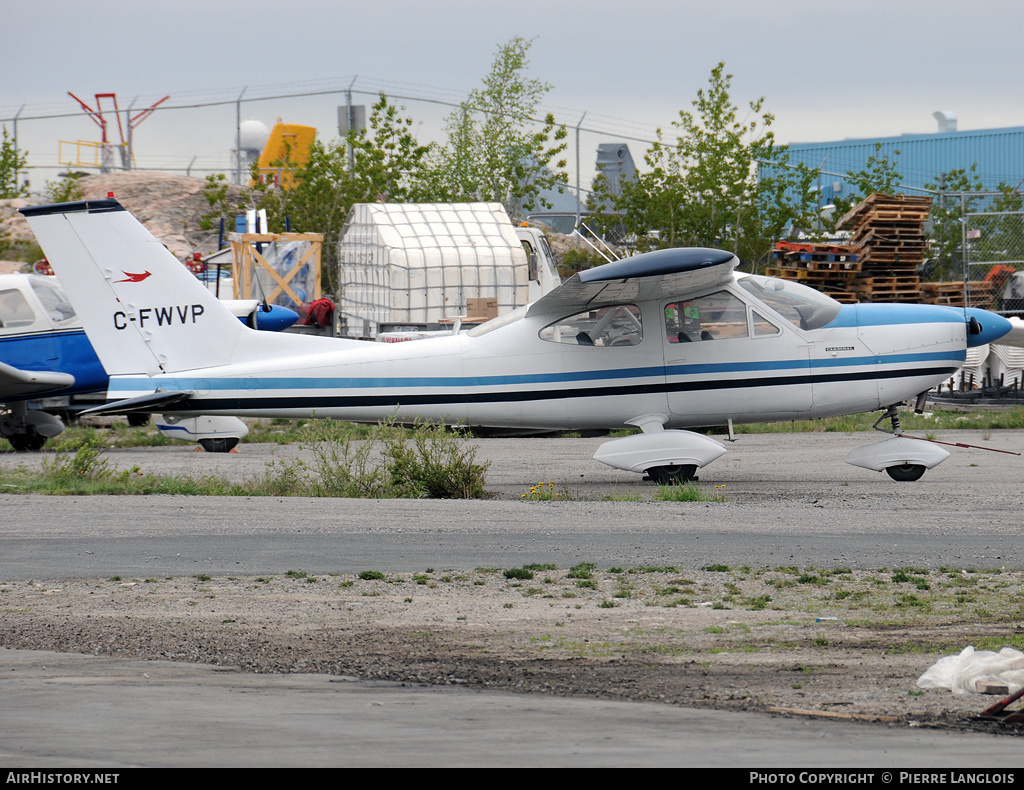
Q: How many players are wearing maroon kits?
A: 0